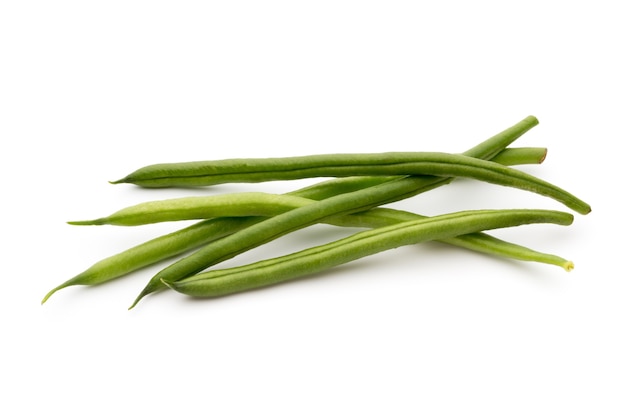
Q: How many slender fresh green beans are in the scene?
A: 5